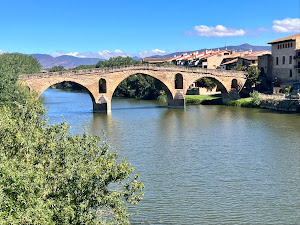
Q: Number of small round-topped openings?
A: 3